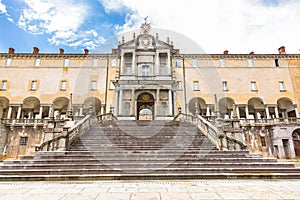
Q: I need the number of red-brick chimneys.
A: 7